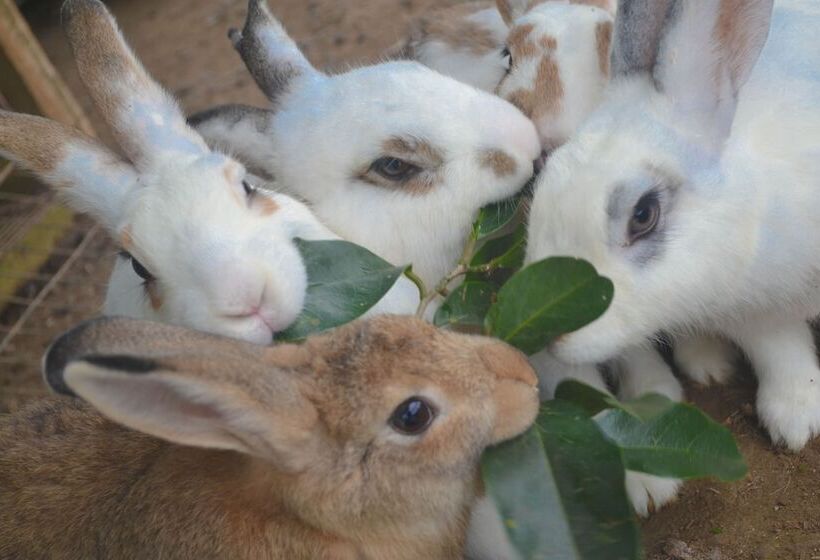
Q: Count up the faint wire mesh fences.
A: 1